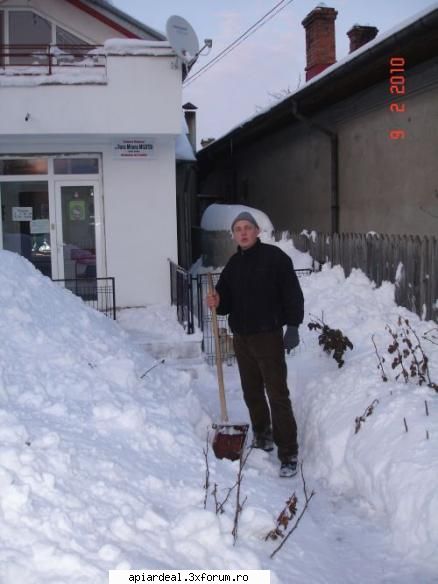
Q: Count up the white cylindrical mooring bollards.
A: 0